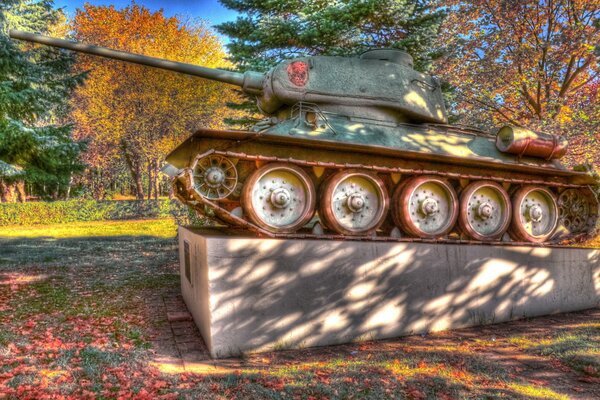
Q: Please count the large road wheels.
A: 5